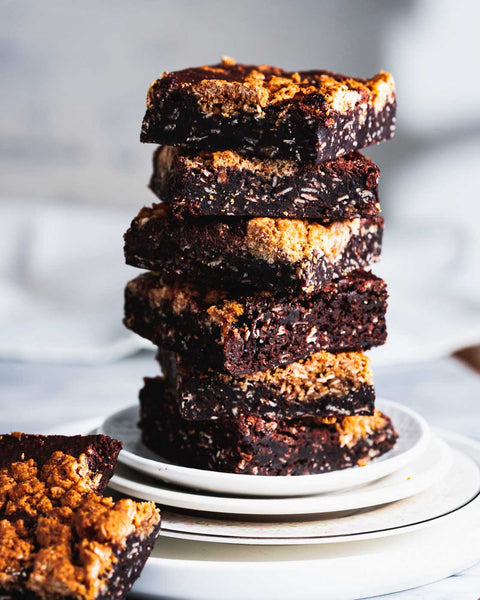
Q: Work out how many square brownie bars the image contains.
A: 8